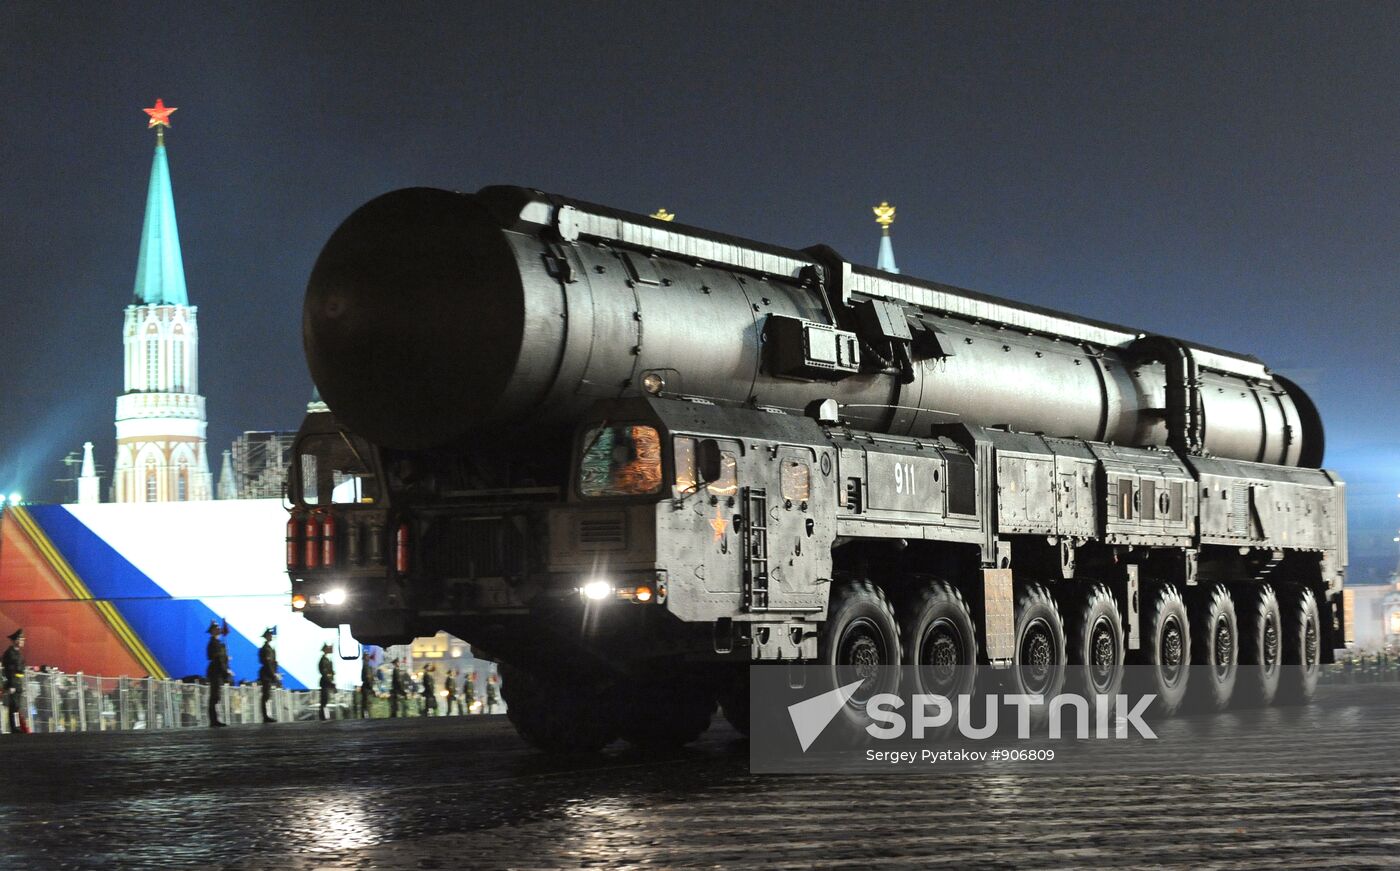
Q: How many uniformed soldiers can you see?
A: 10